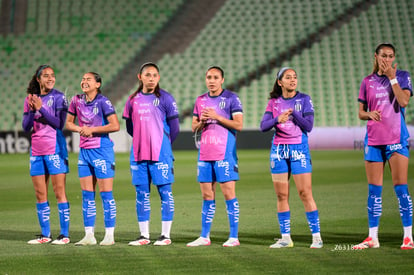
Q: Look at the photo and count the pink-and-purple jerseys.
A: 6